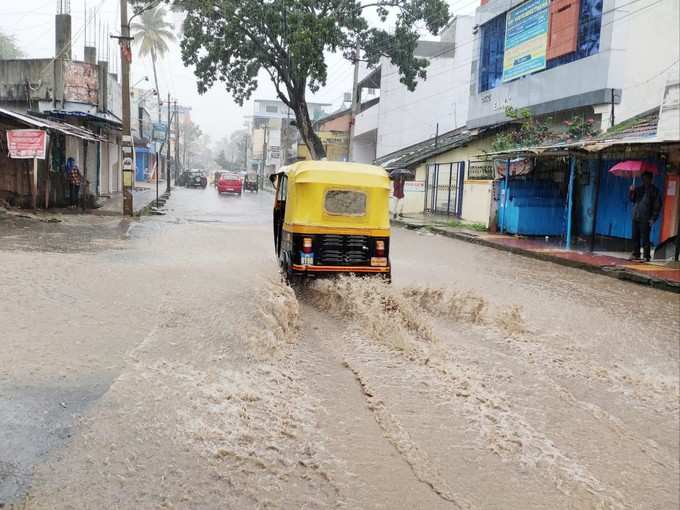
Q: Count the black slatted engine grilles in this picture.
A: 1